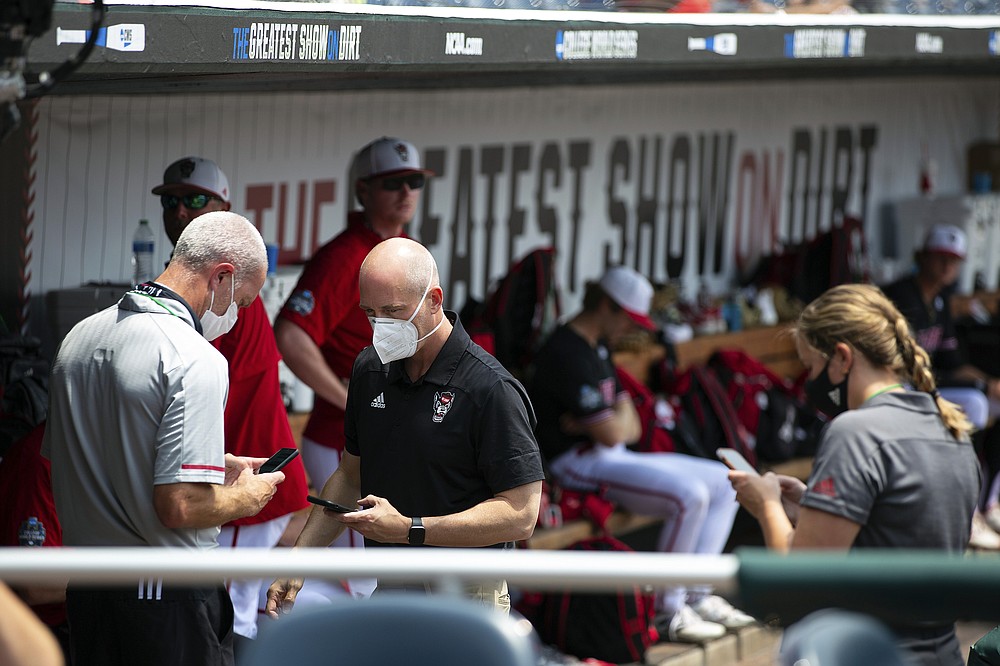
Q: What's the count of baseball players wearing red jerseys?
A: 2